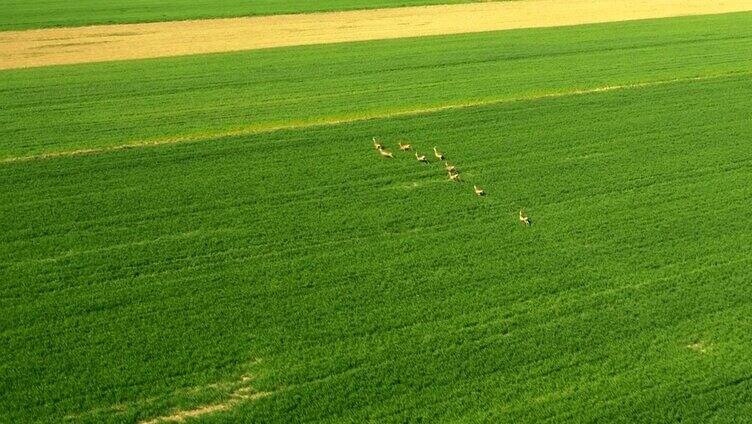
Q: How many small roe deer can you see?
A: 9